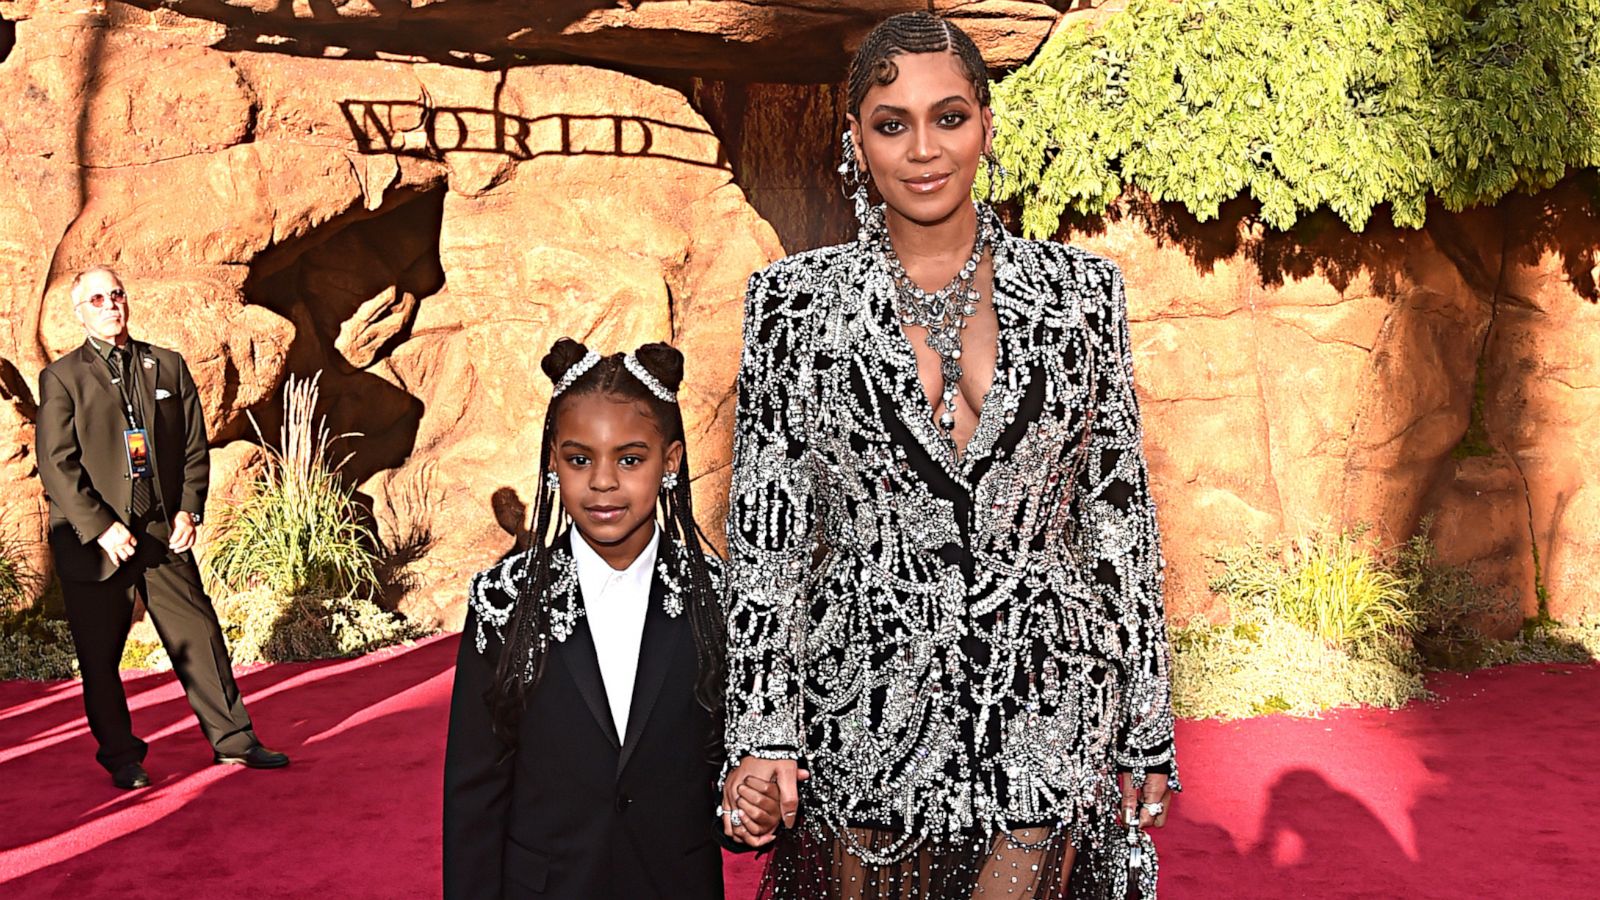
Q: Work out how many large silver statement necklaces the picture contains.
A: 1